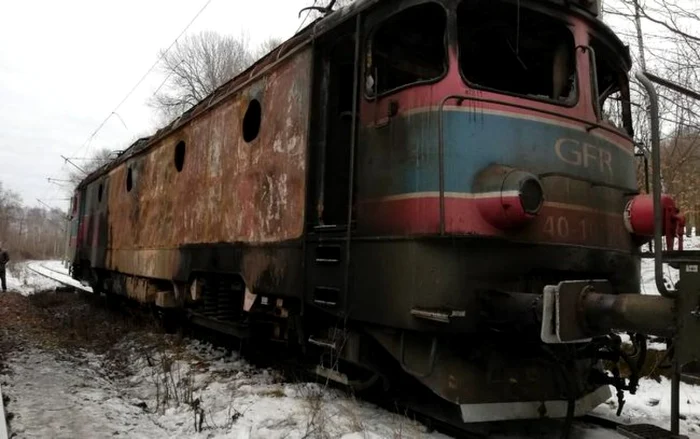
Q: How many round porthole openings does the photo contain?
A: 4